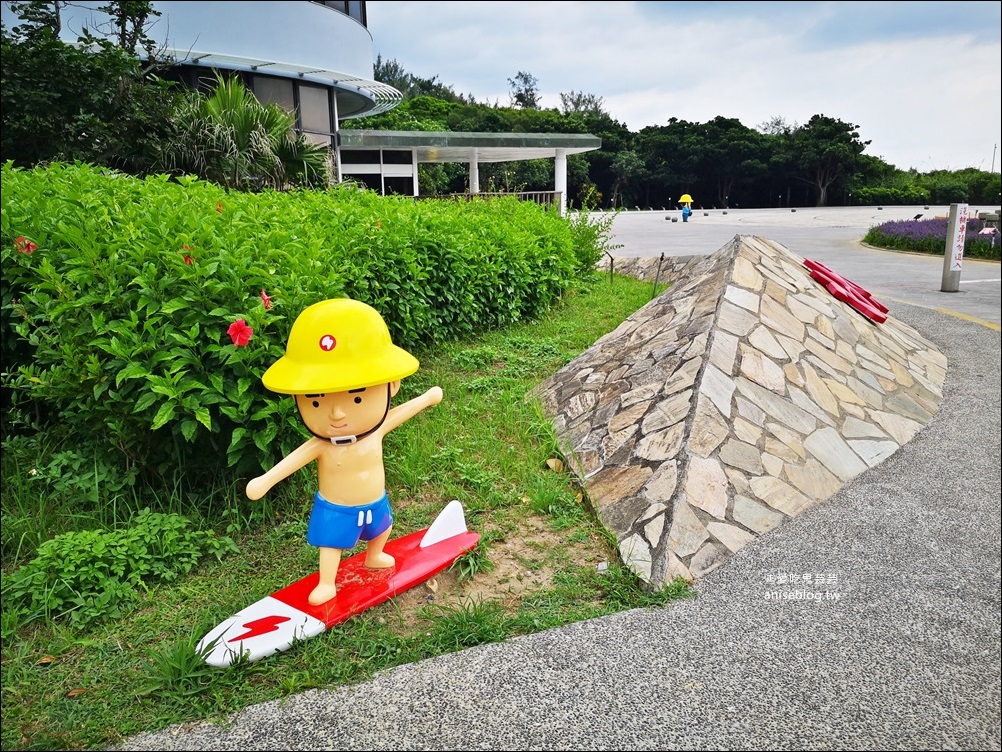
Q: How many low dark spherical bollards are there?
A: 7